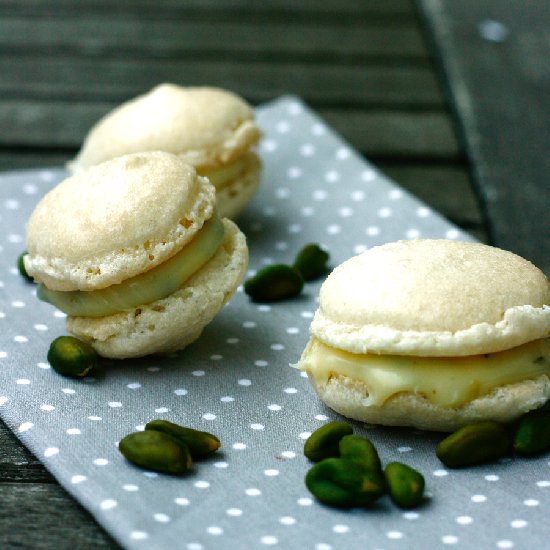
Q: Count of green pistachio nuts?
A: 12